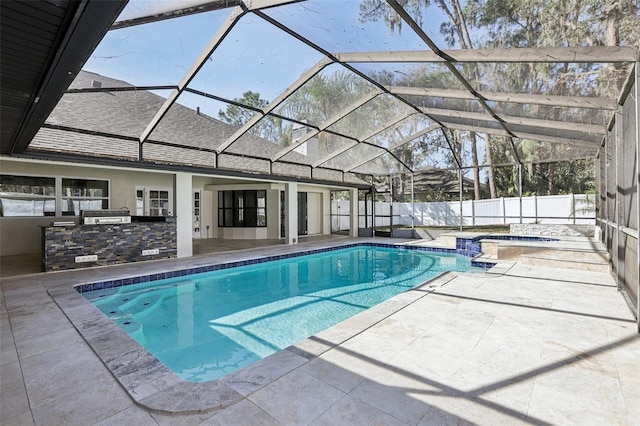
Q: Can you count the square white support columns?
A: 3